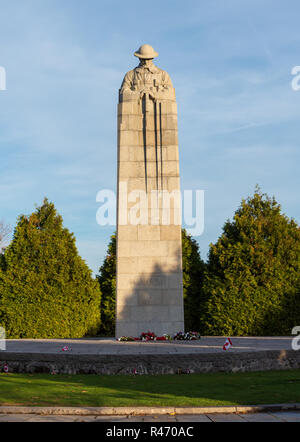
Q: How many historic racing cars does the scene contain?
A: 0